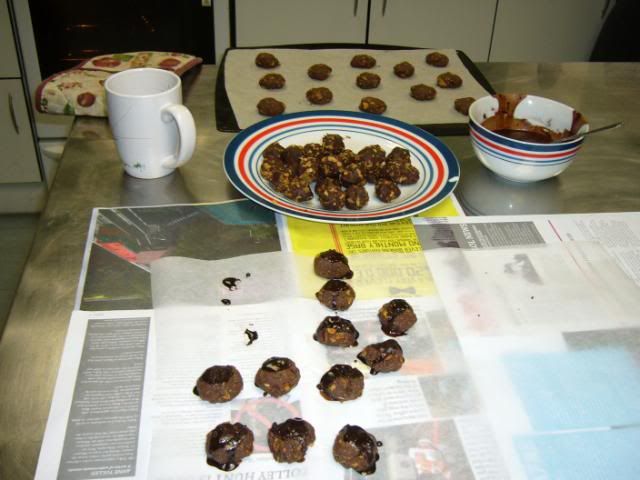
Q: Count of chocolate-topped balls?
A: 11